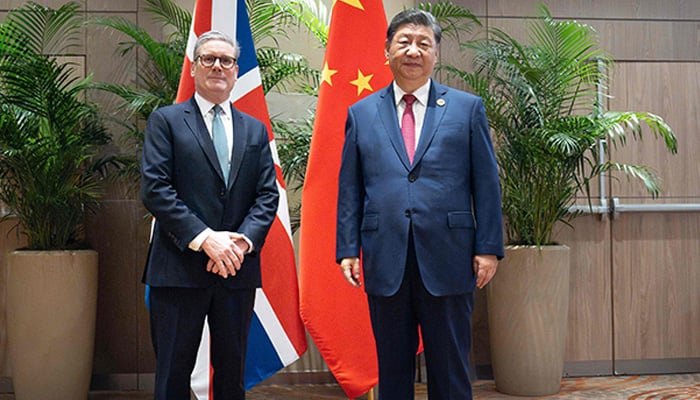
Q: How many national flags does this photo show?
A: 2